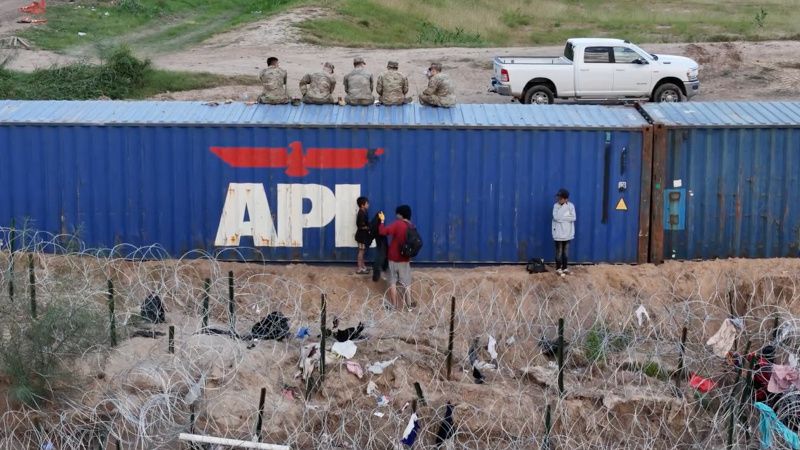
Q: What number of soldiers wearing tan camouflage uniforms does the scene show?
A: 5